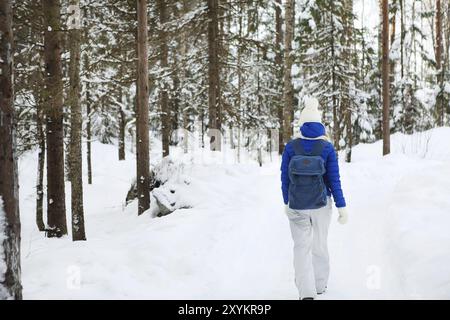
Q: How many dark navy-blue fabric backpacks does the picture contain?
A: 1